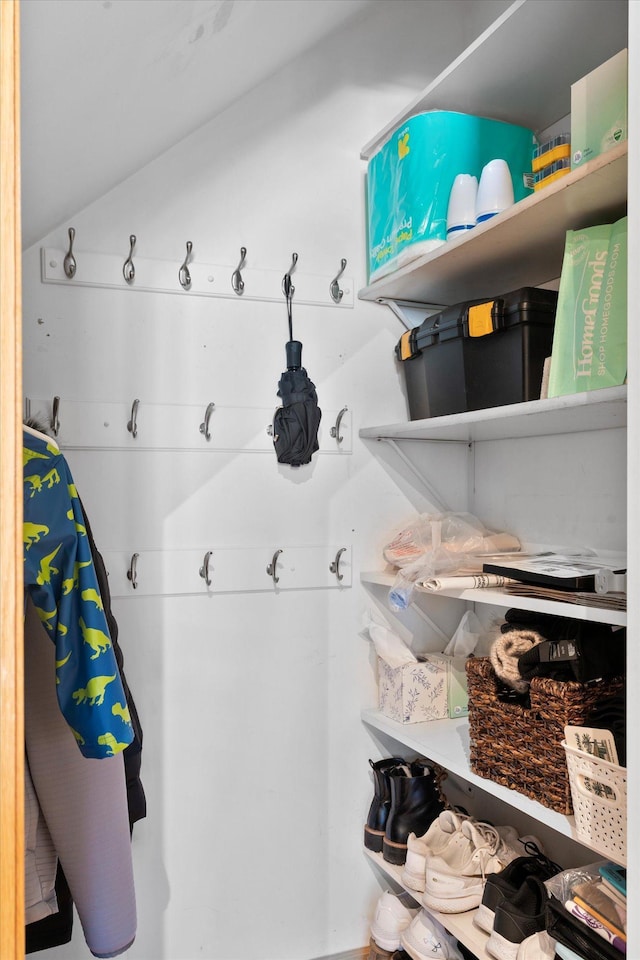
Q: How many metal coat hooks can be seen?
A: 15